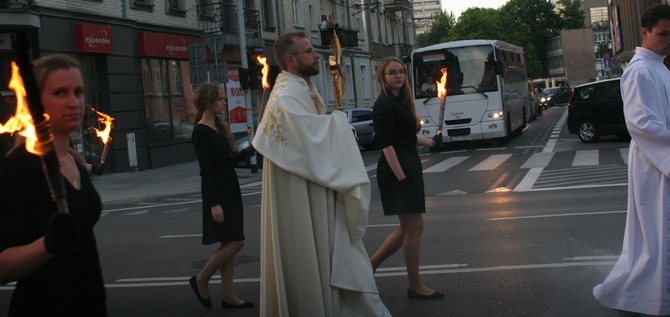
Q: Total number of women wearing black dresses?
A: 3